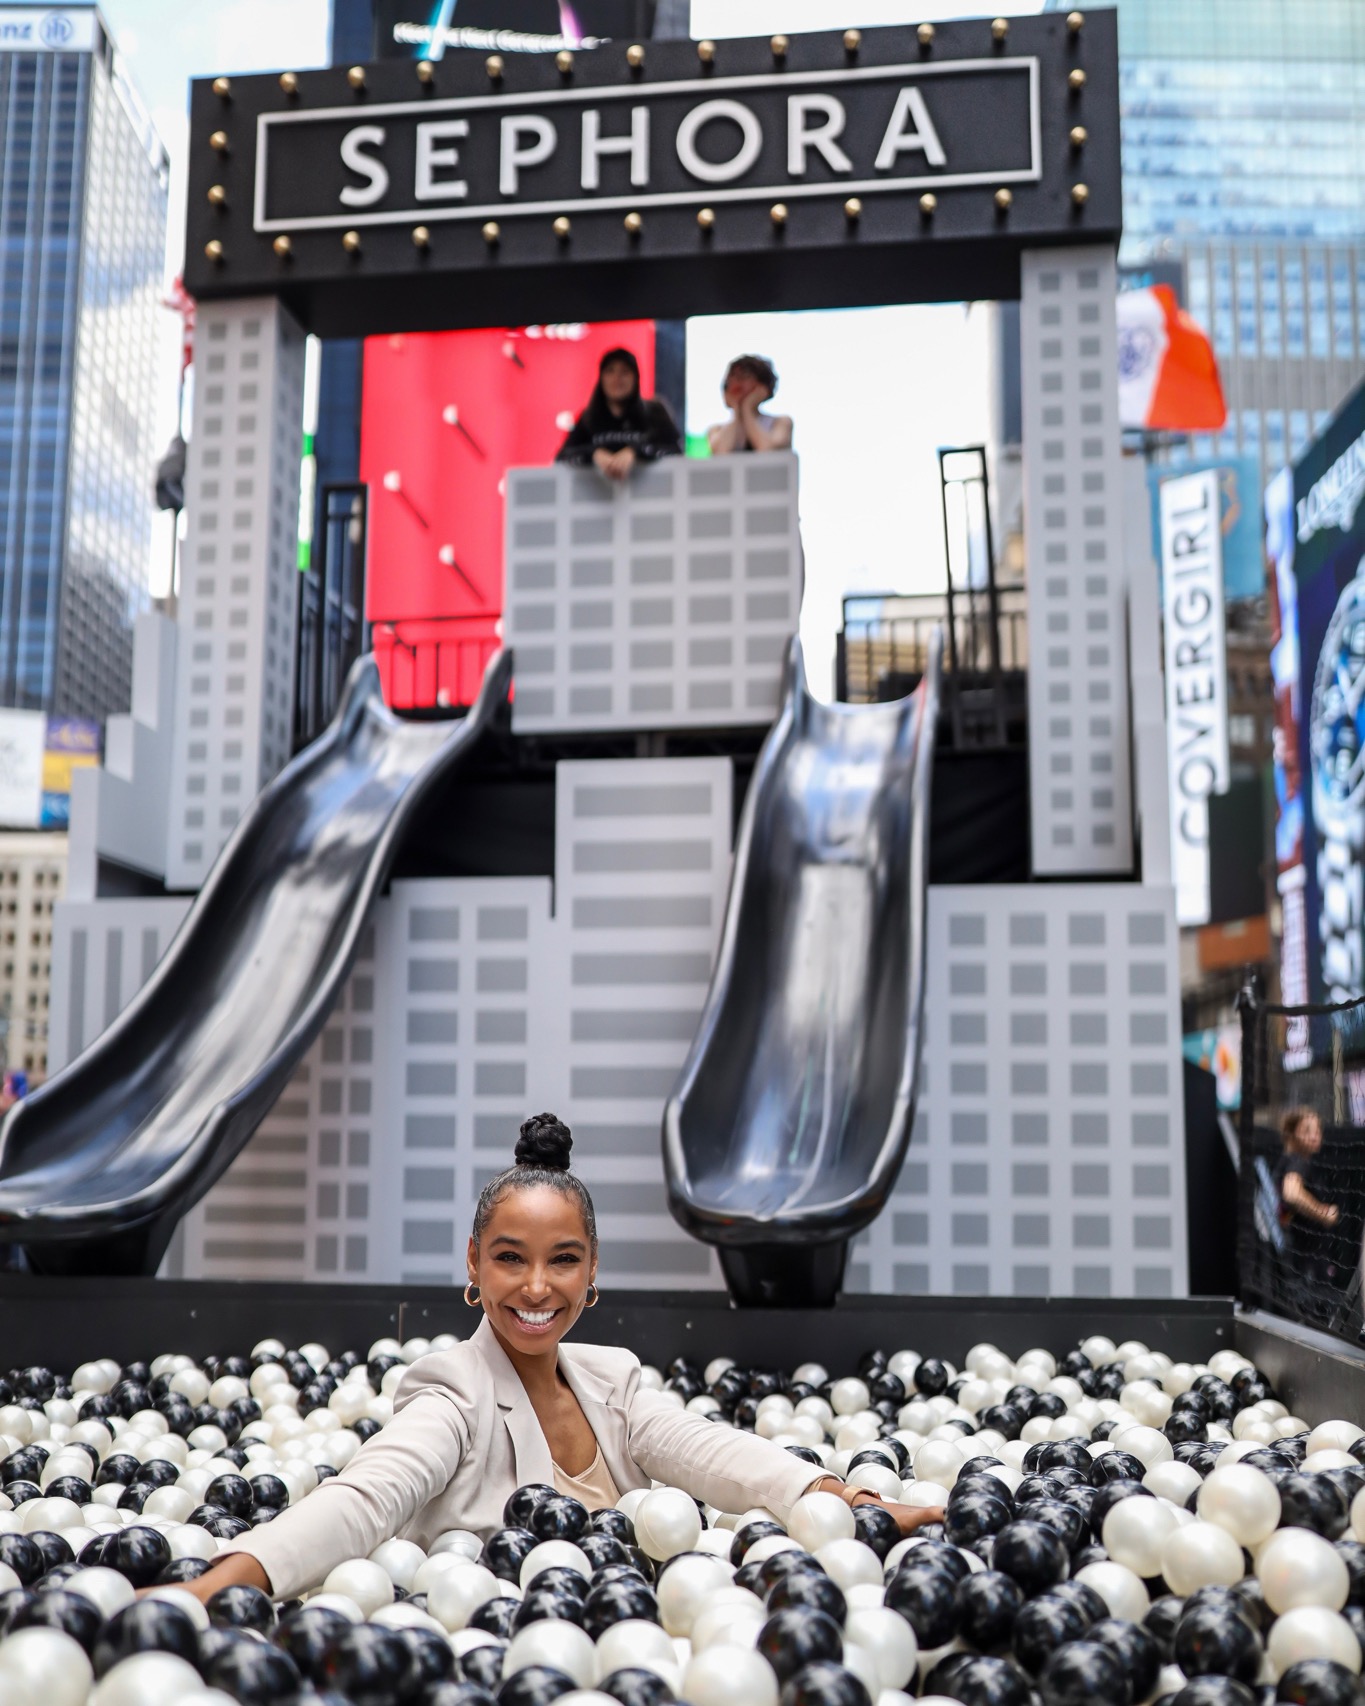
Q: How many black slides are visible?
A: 2